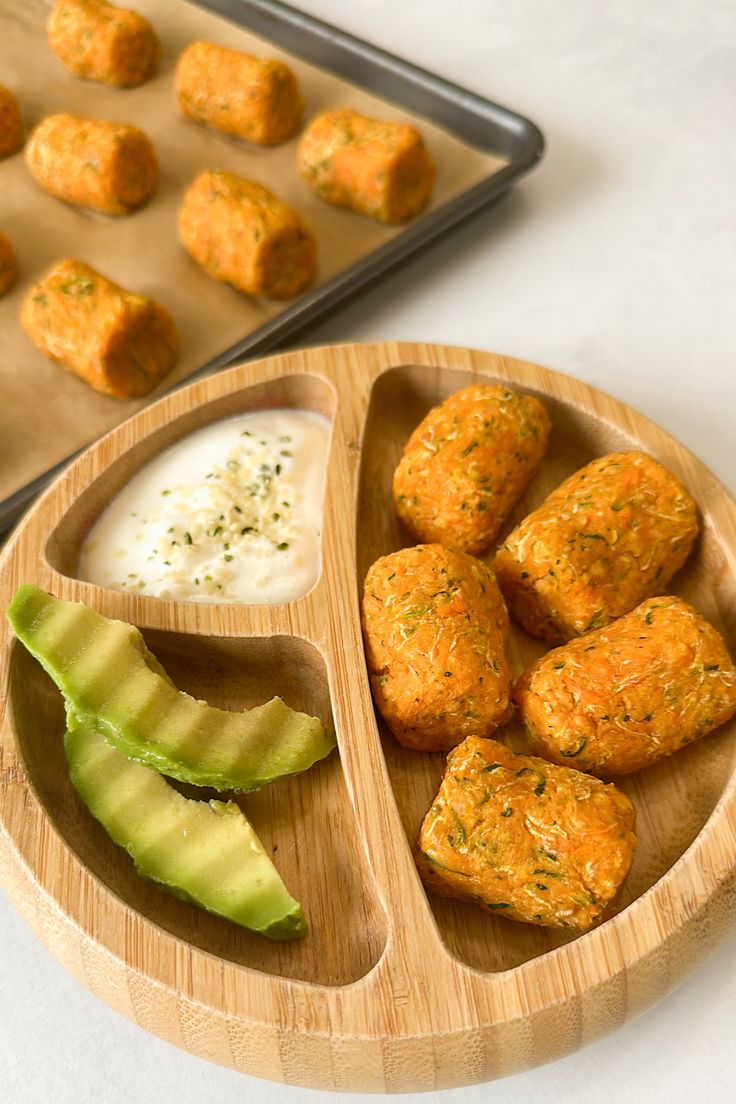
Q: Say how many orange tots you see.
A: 13